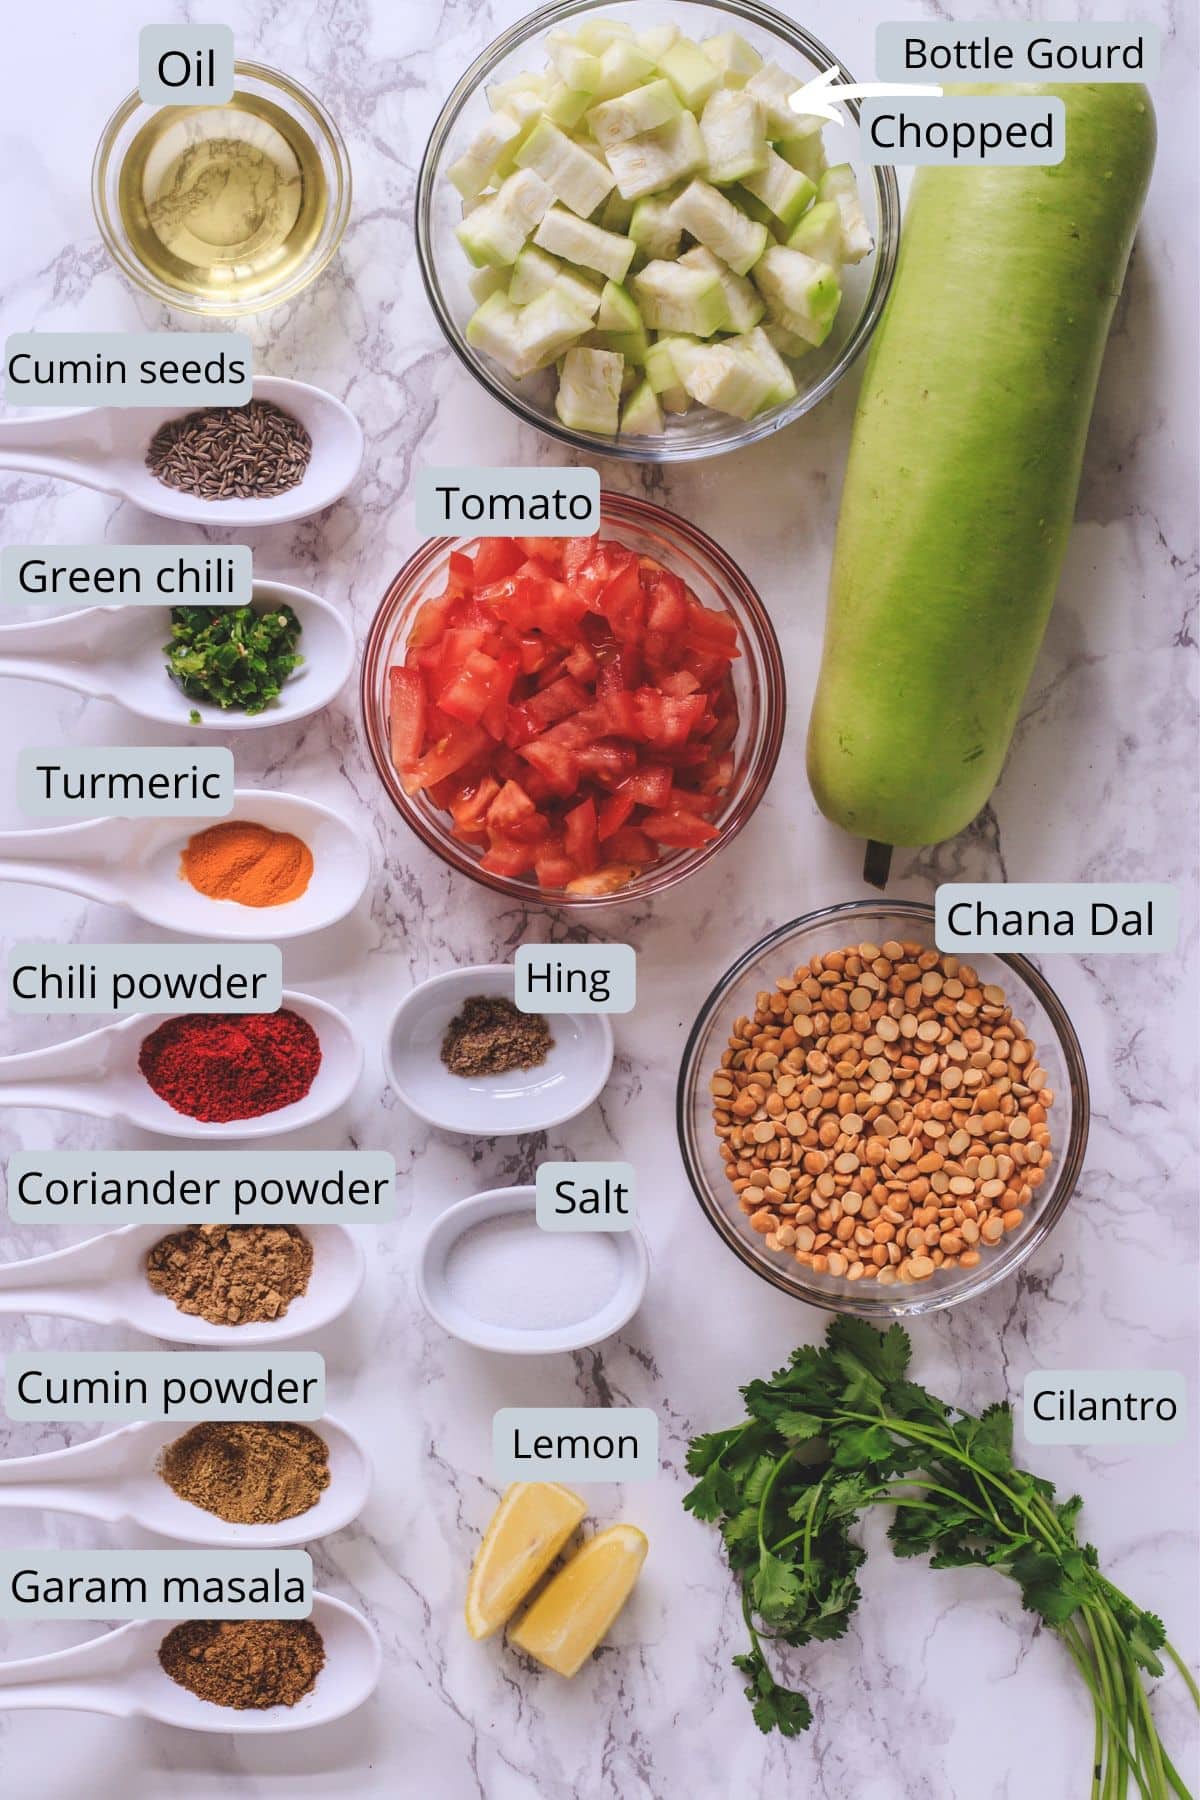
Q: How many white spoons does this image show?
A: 7